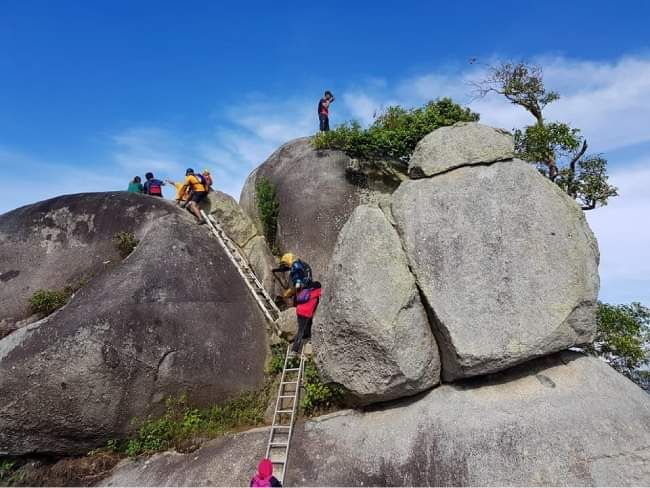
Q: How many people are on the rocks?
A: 9